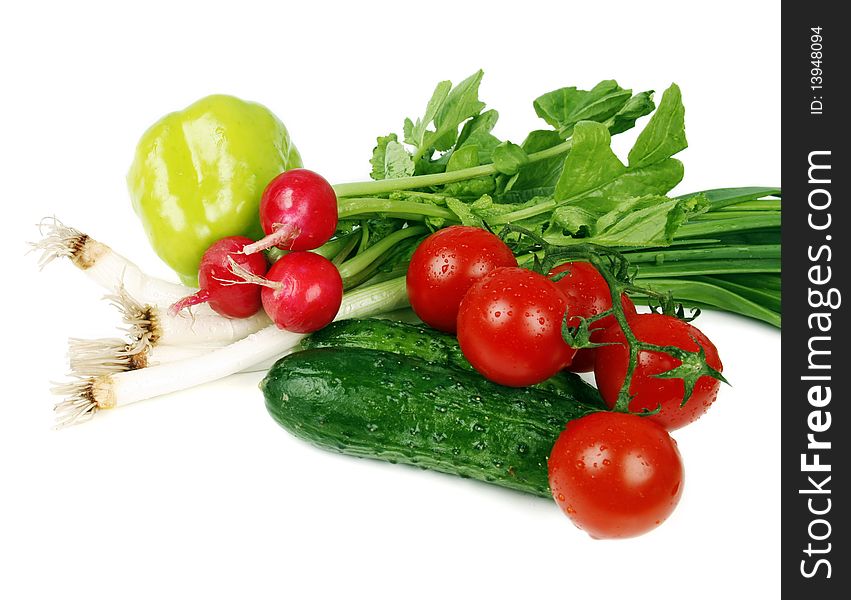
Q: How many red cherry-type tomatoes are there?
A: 5